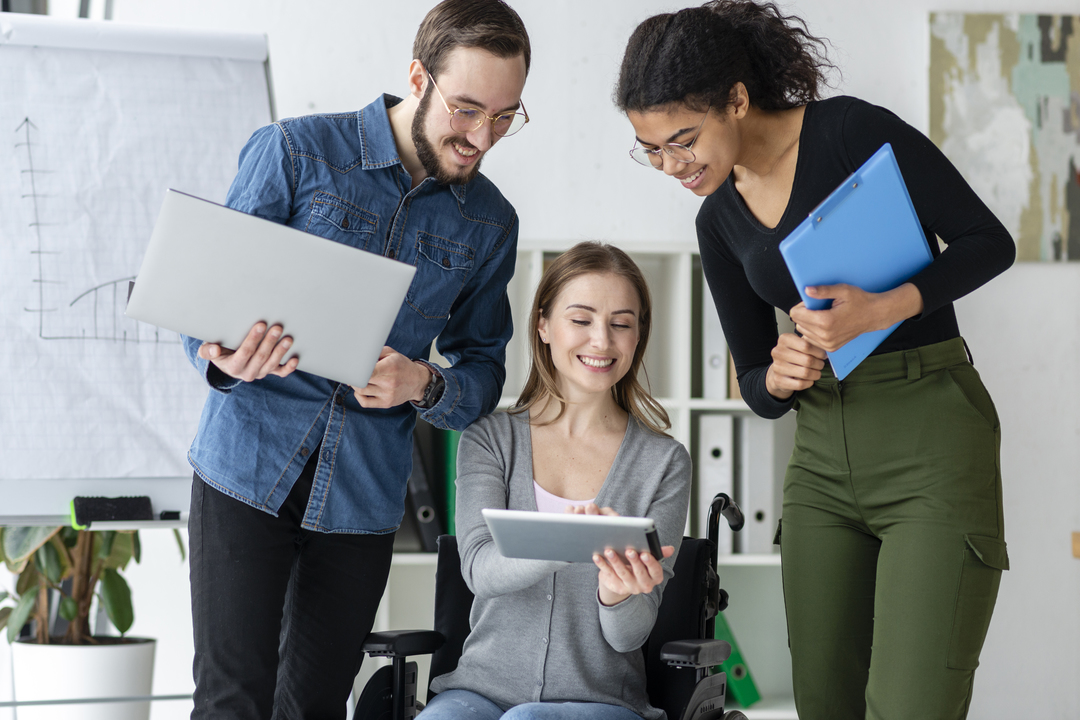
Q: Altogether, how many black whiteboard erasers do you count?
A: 1